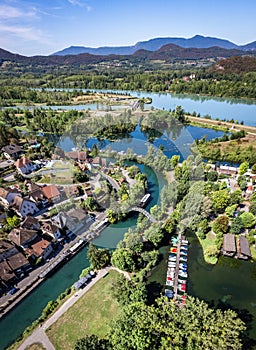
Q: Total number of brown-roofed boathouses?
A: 2